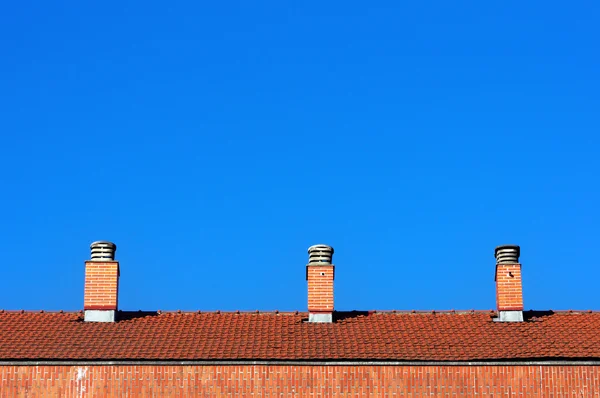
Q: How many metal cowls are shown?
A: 3